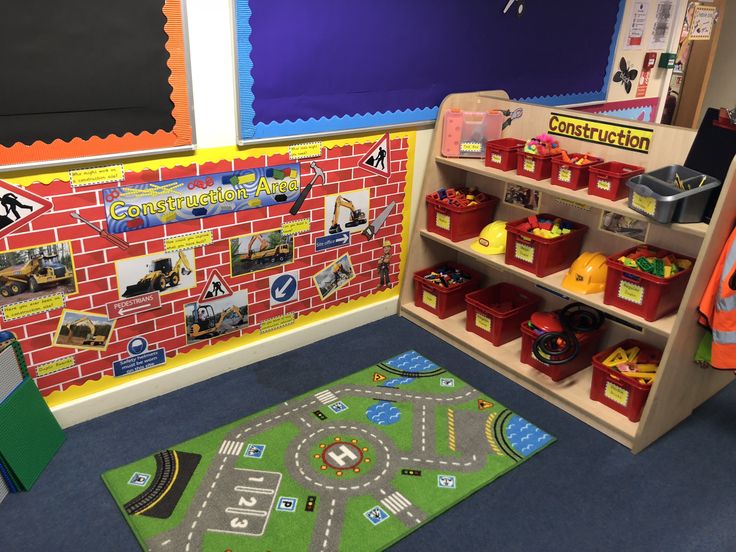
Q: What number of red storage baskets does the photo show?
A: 11